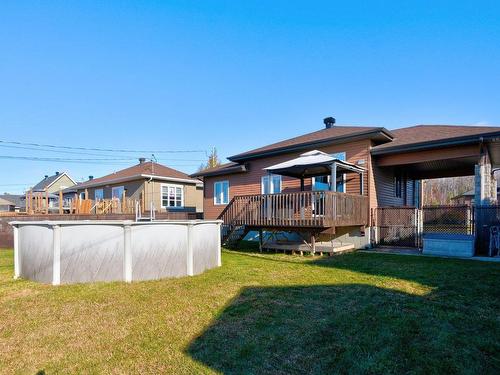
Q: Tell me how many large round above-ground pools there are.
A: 1